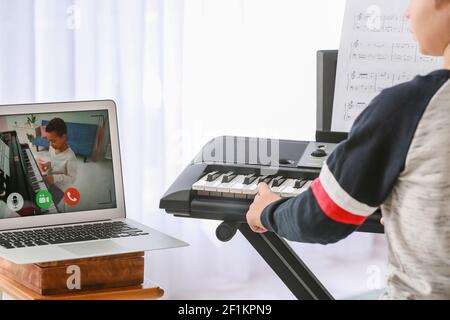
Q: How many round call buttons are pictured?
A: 3